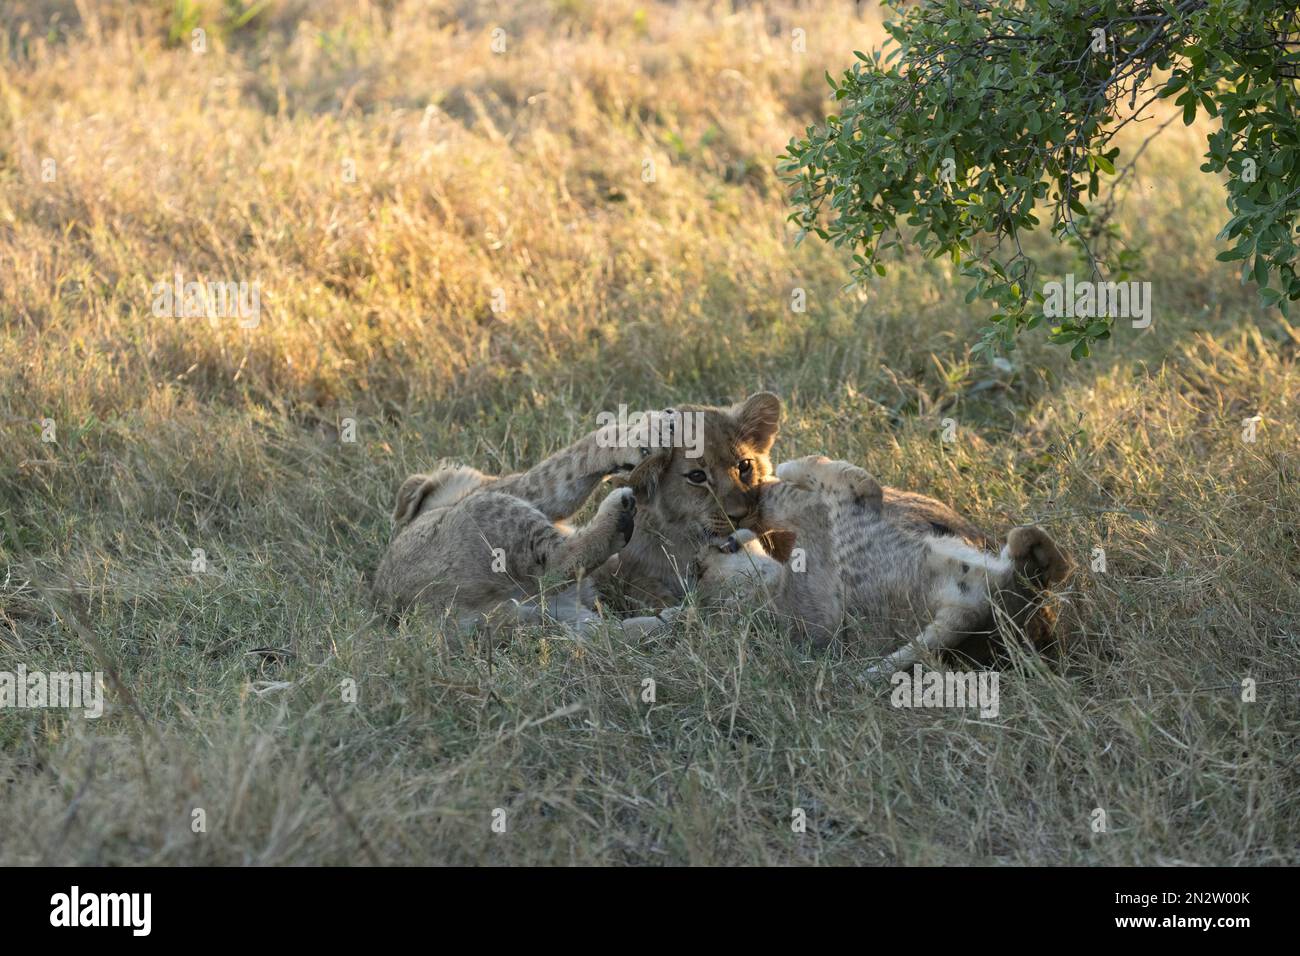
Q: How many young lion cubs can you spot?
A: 3